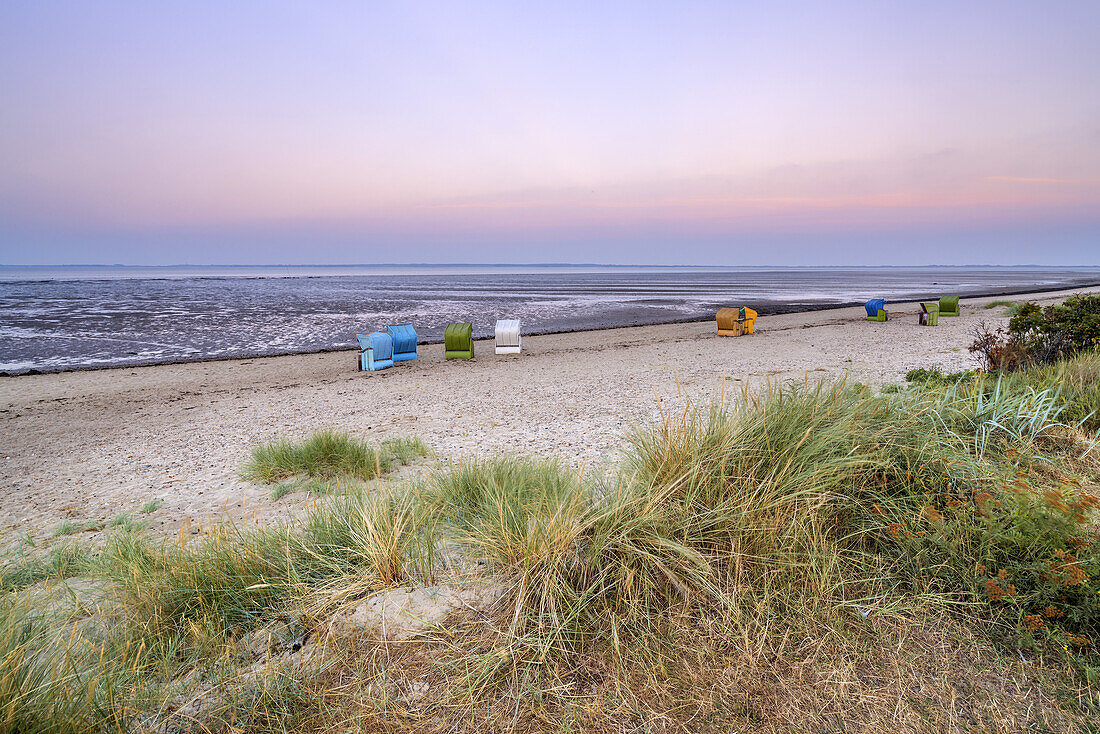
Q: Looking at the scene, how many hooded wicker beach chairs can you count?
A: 9